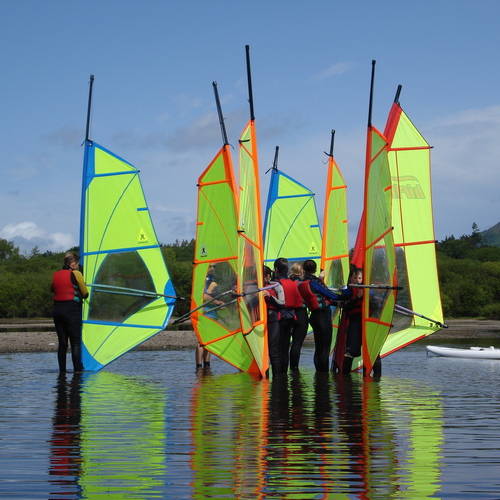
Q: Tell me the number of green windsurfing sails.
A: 7